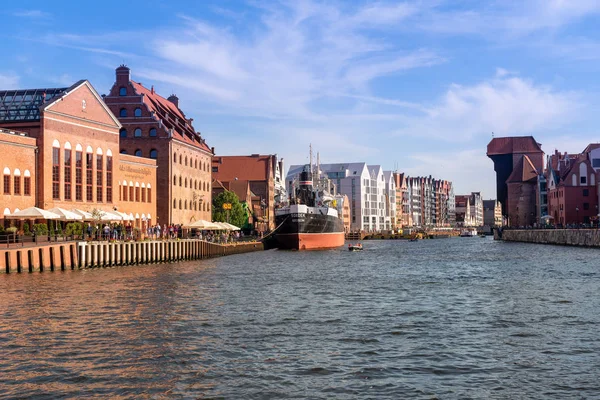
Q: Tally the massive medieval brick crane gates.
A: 1